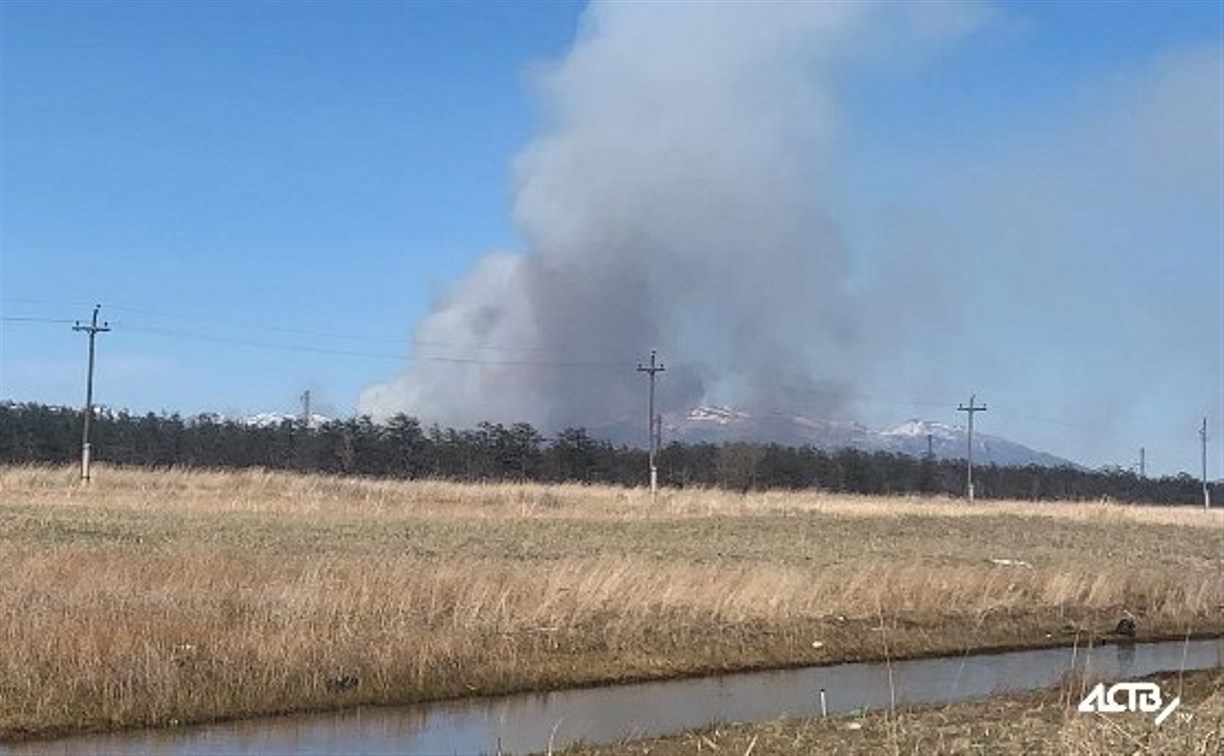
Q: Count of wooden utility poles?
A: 4